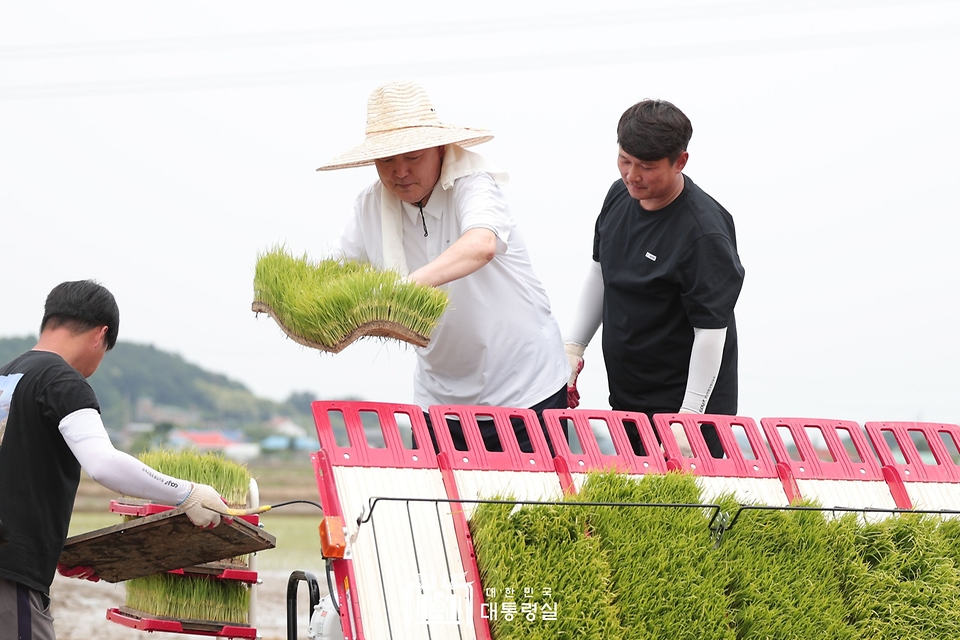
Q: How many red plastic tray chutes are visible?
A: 6